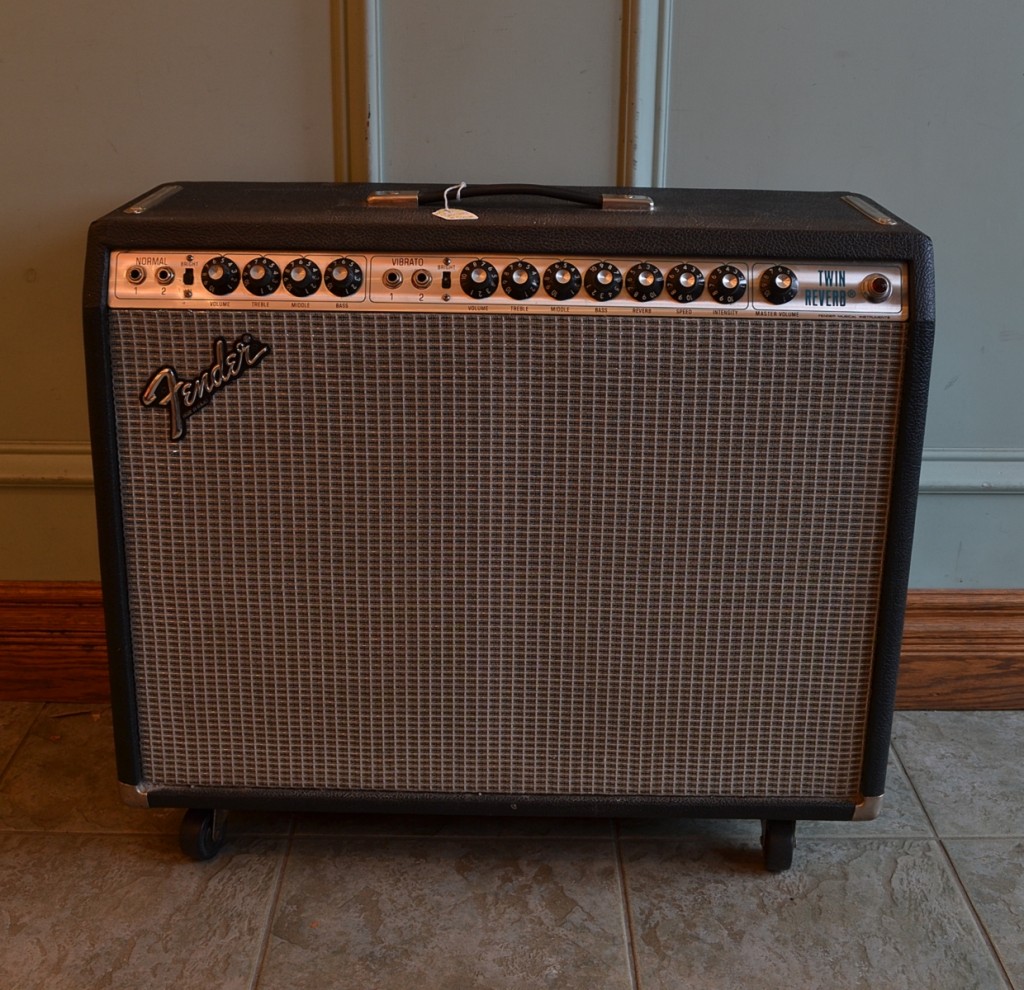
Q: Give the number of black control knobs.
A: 12